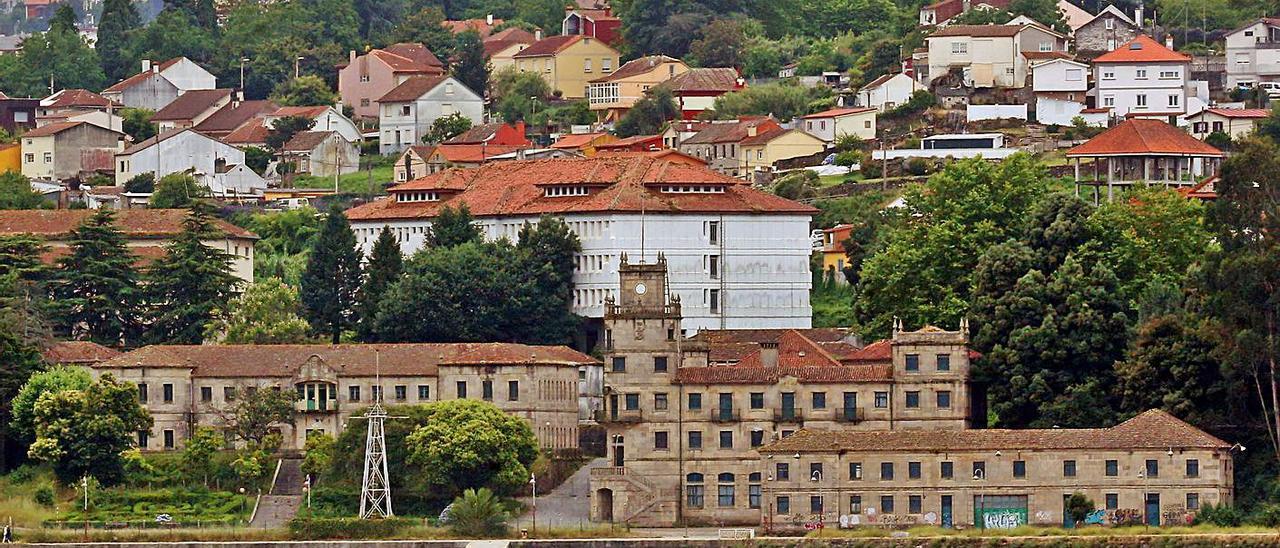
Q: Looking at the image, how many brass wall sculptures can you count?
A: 0